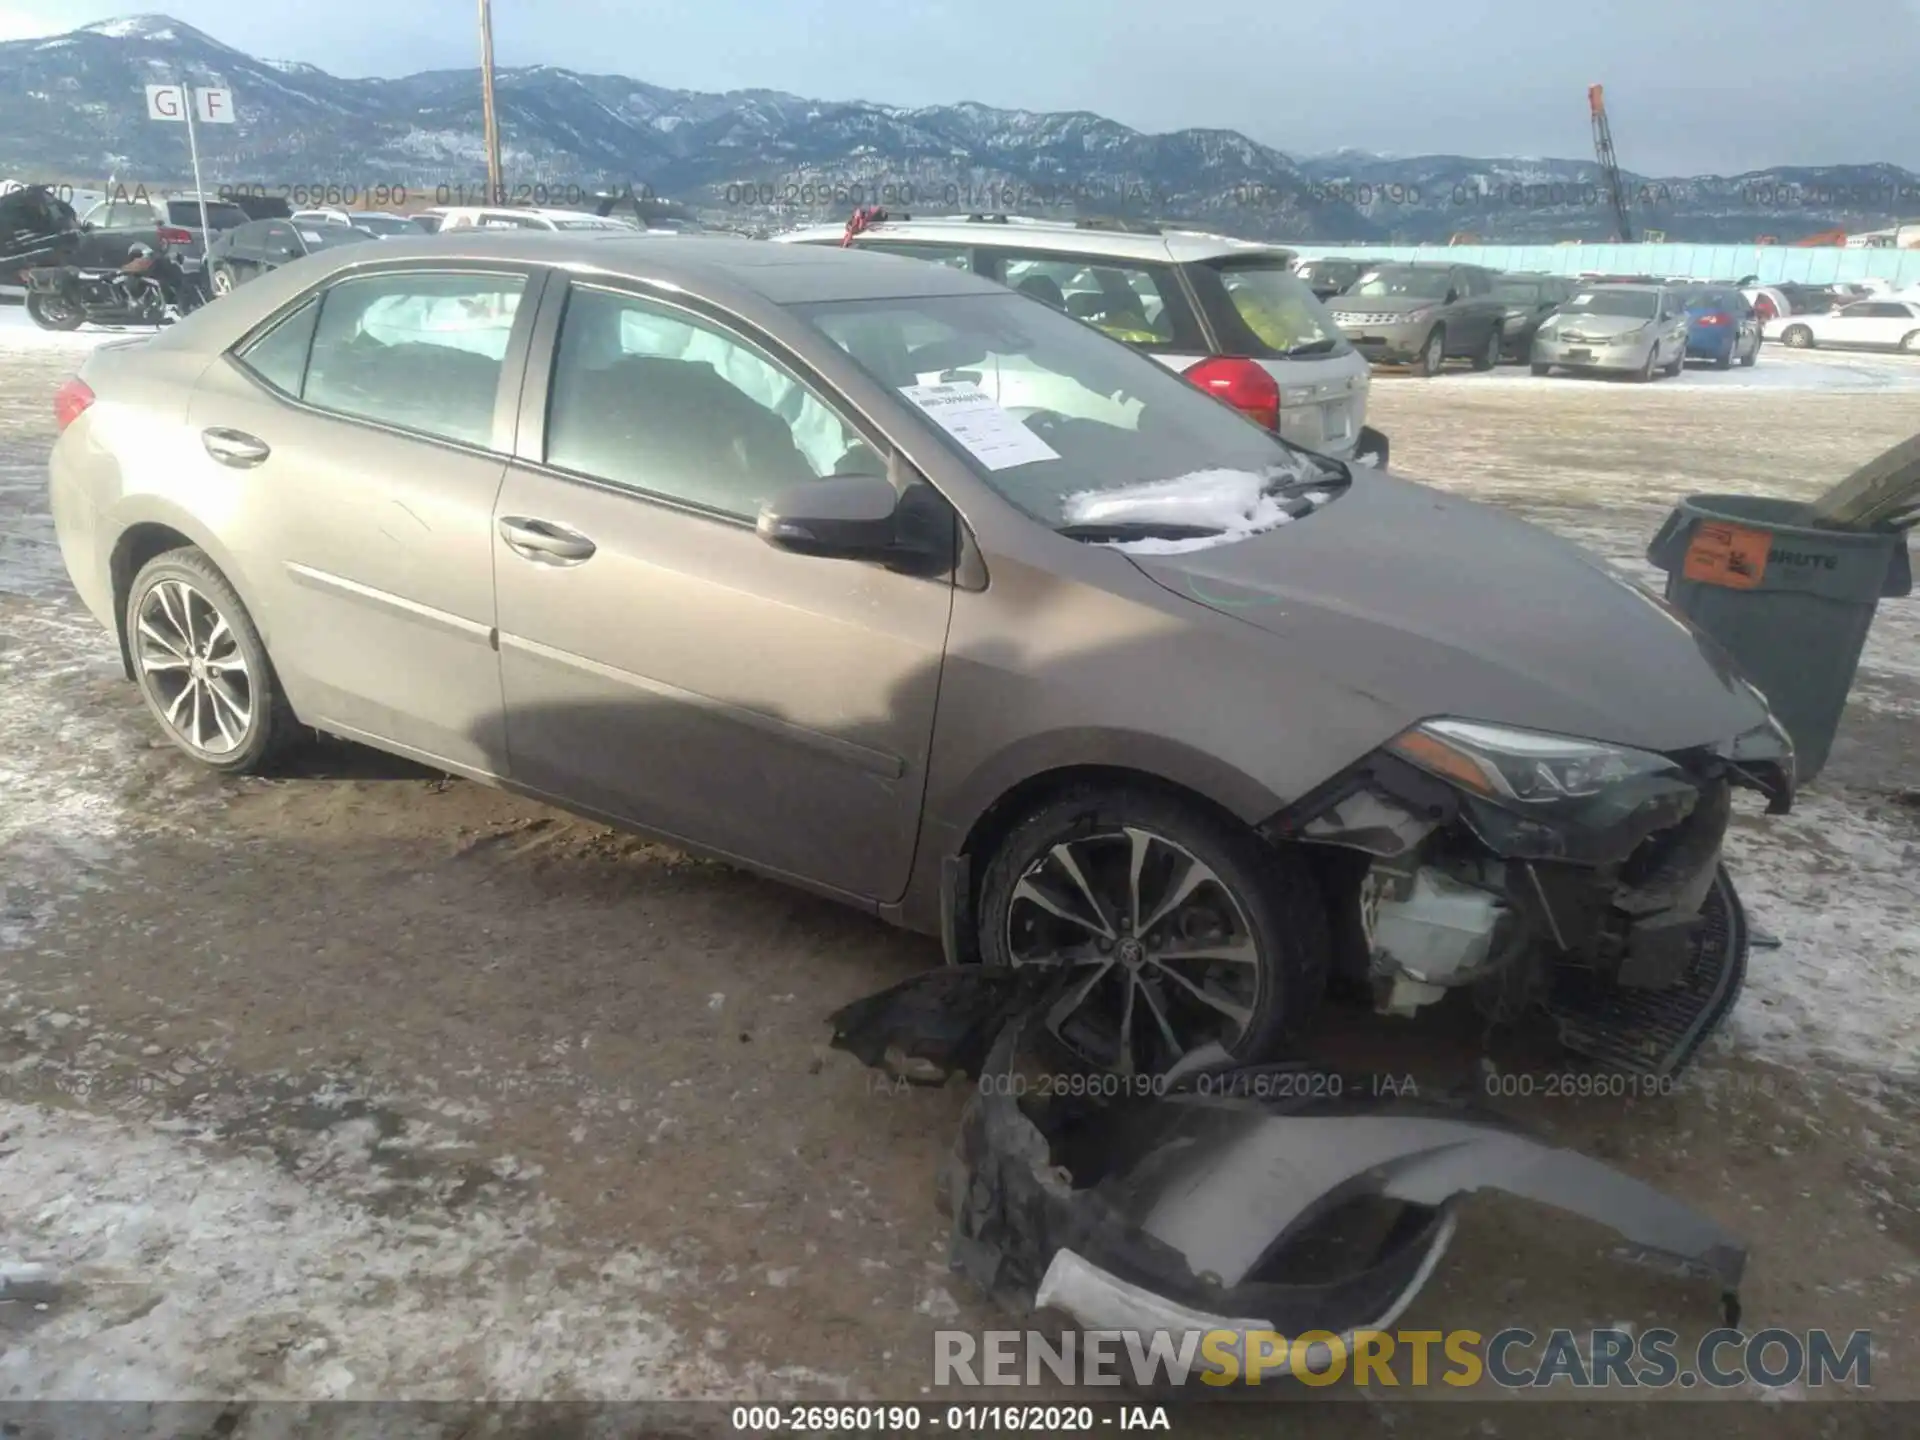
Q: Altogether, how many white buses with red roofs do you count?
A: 0